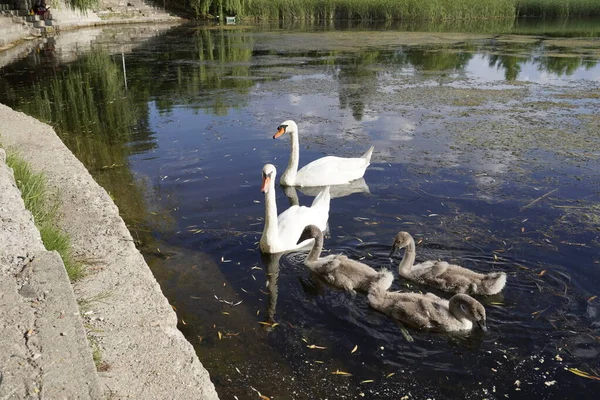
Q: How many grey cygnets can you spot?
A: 3